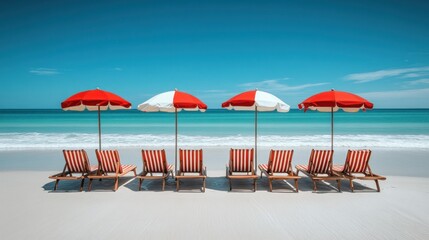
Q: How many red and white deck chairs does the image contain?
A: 8